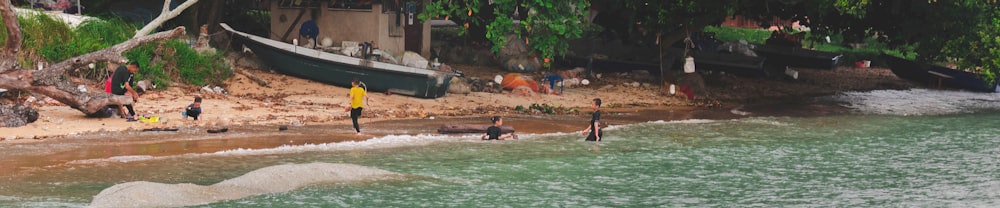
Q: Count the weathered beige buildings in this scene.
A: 1